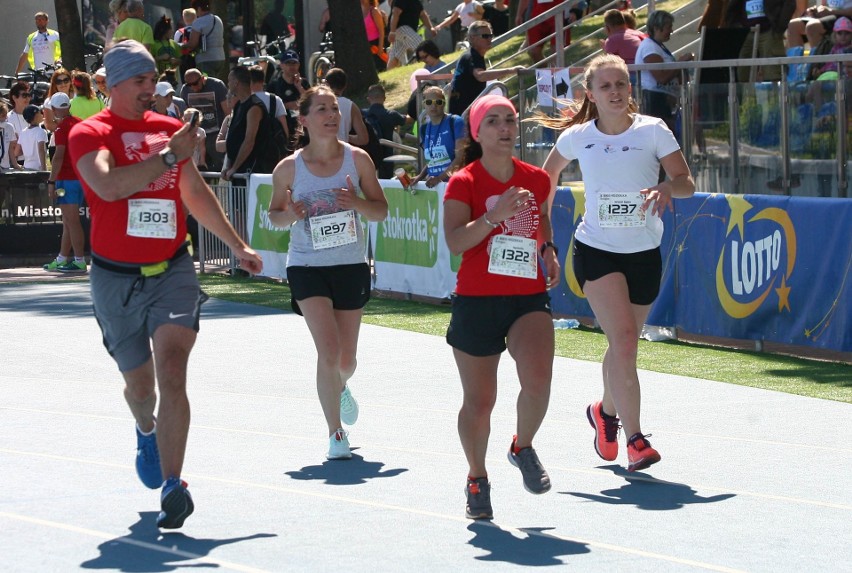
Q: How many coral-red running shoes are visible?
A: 2